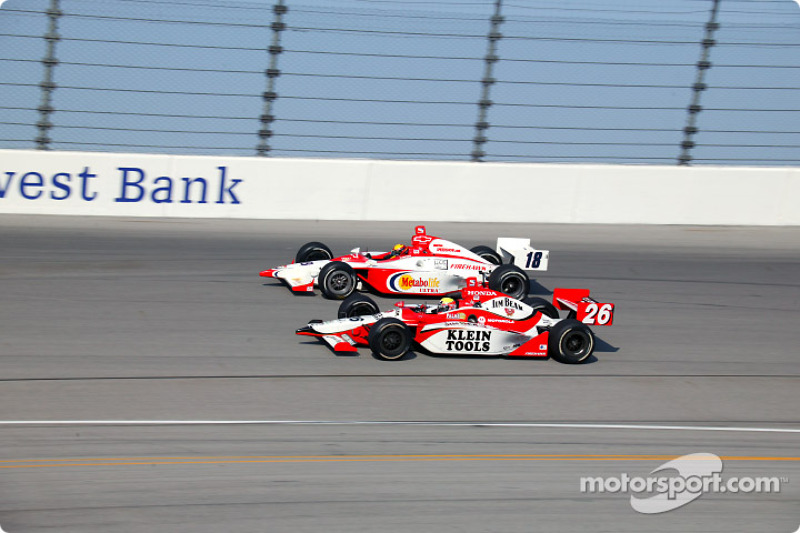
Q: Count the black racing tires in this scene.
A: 8